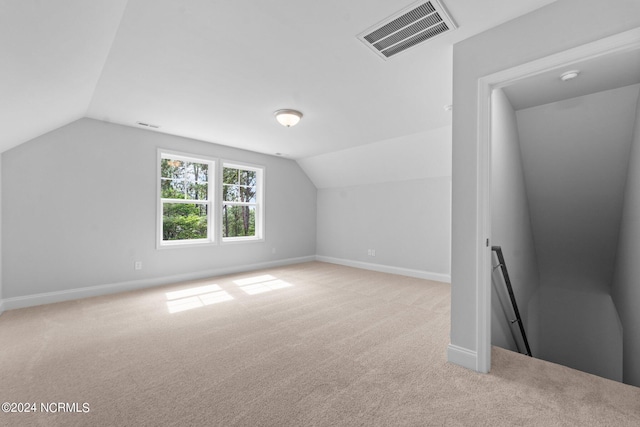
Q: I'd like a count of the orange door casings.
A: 0